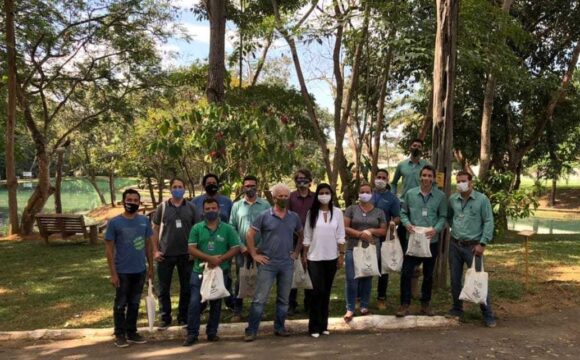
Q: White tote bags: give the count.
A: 8